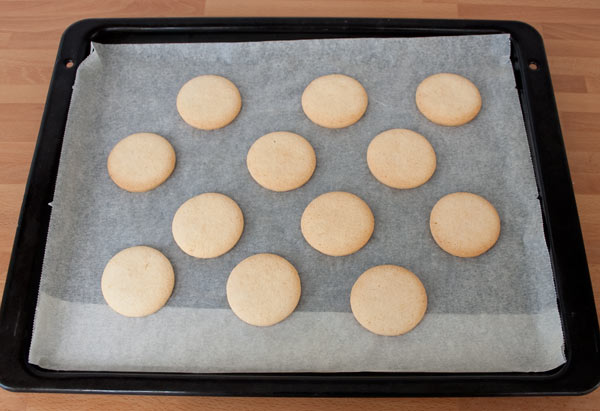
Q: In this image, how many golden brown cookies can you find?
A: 12